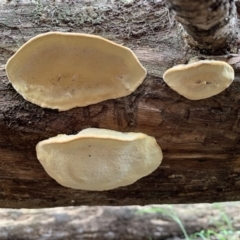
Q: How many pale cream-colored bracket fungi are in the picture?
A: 3